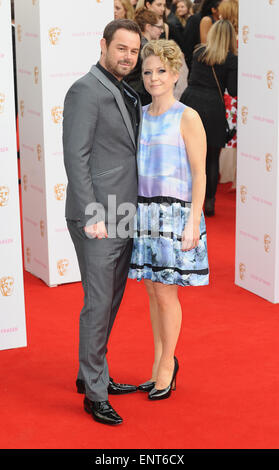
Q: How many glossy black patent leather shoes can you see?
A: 4